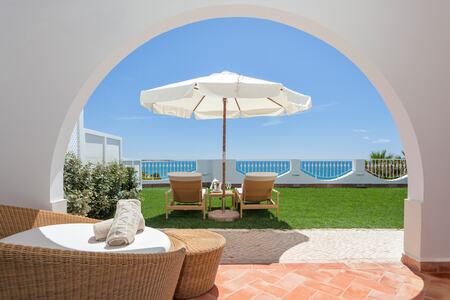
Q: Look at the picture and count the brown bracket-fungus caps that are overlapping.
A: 0